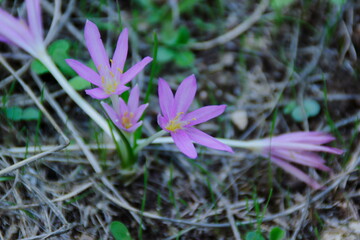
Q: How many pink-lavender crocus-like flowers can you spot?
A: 5